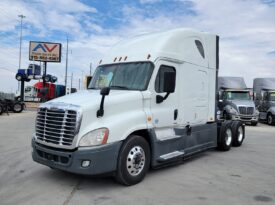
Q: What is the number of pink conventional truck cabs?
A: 0